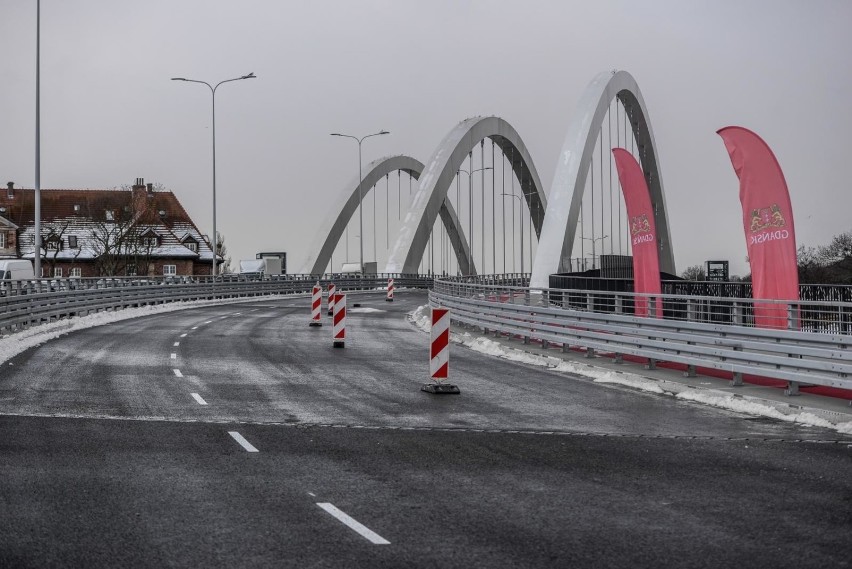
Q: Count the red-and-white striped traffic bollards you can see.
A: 5